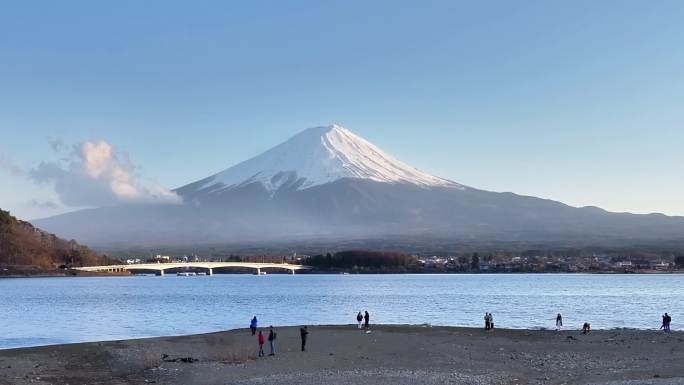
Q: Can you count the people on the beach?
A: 12